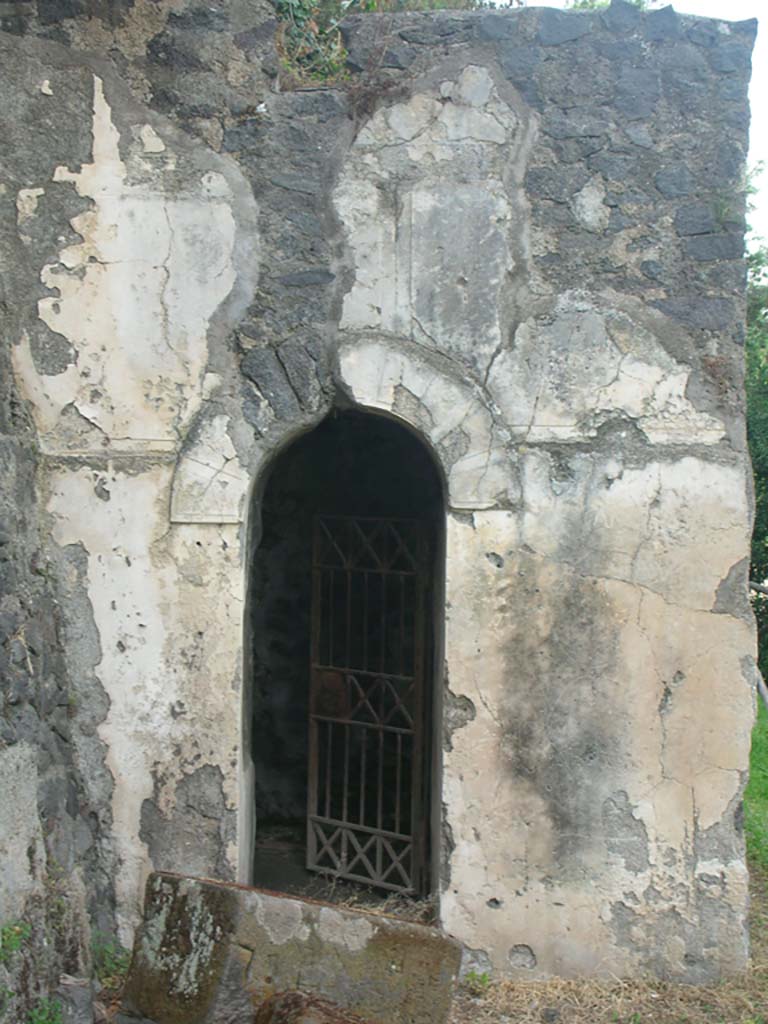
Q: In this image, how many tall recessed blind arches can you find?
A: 0